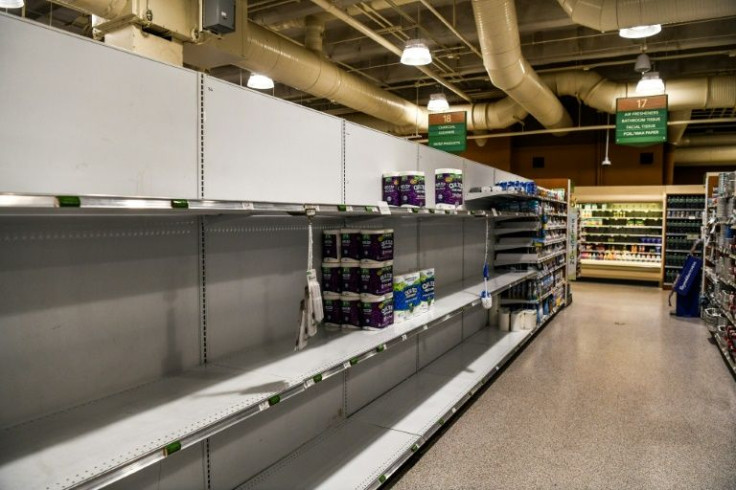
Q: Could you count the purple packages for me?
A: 12